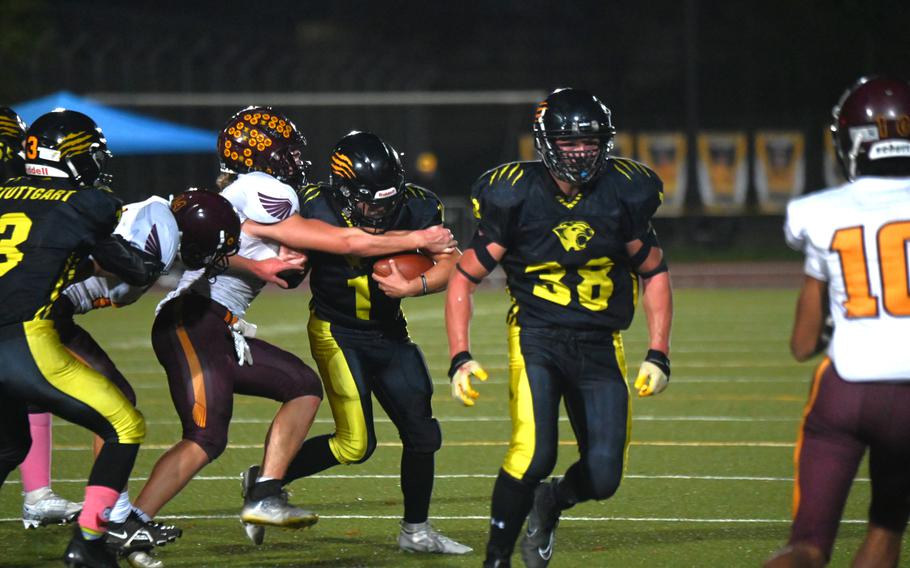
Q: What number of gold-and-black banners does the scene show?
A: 6